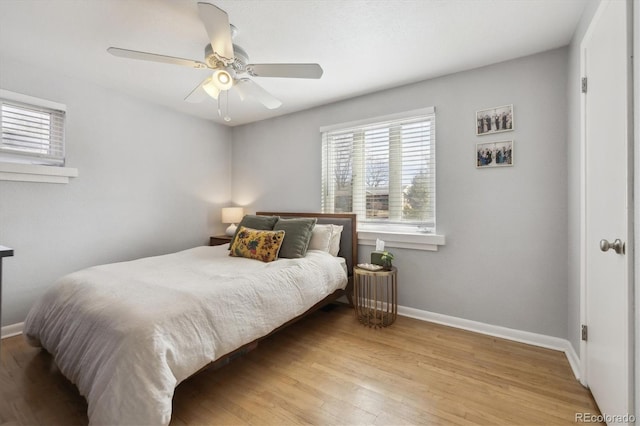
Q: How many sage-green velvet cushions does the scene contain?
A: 2